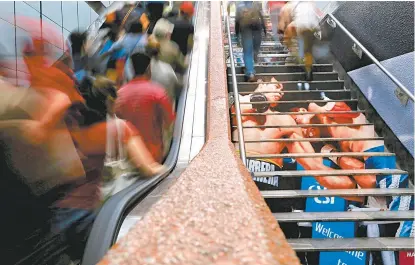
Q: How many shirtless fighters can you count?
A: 2